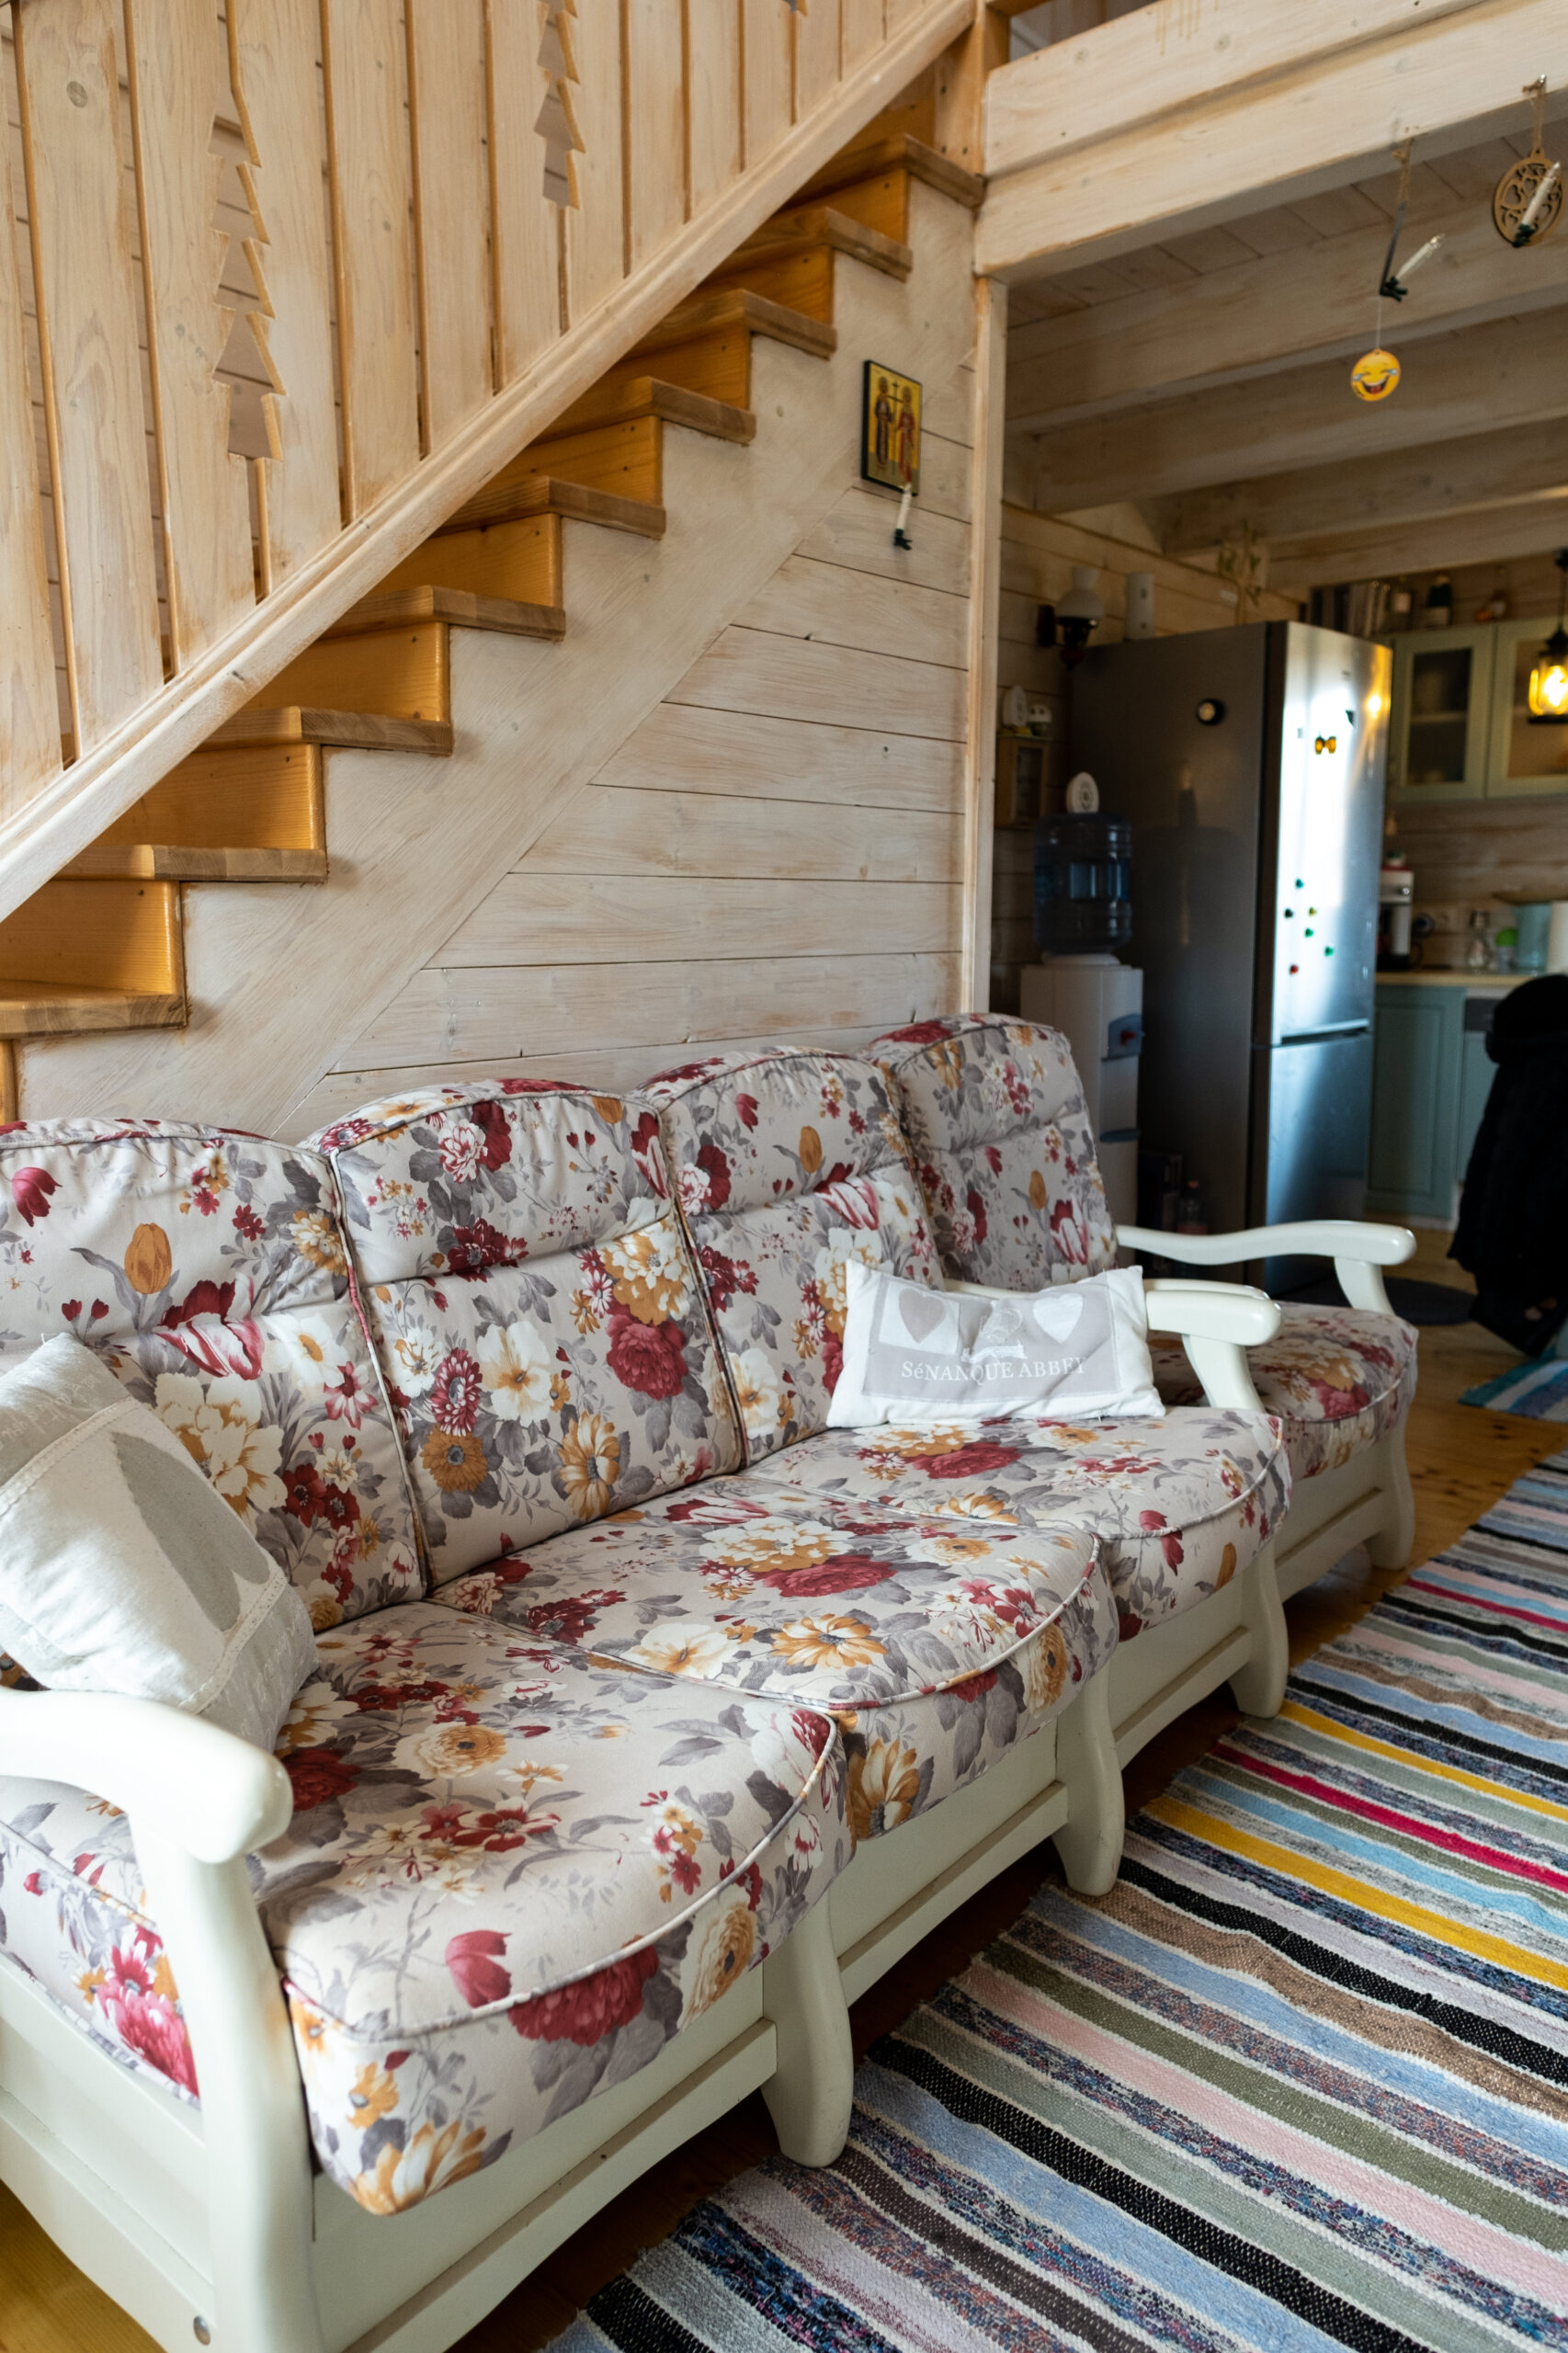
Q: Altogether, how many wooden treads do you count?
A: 9